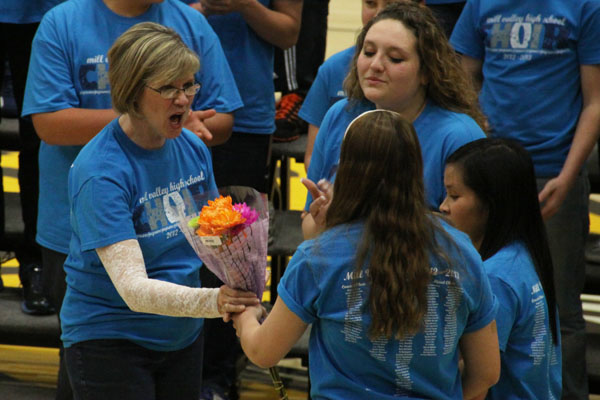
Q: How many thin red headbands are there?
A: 0